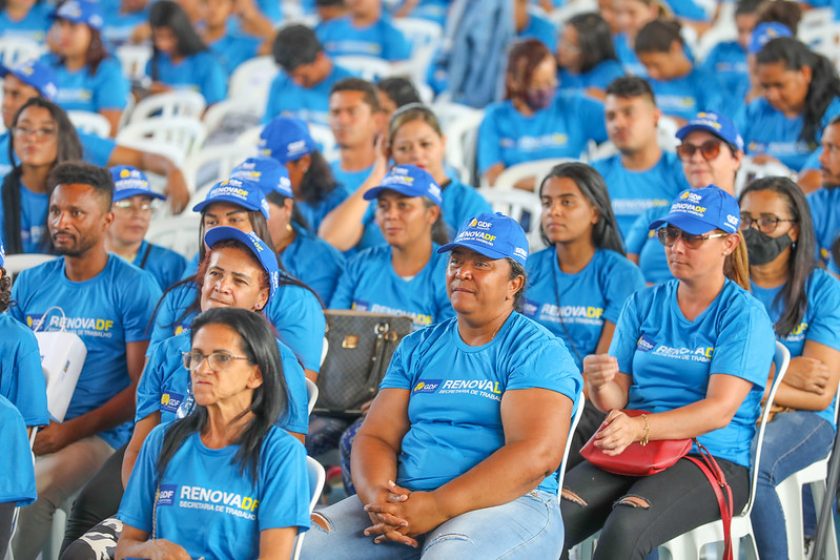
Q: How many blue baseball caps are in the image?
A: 12